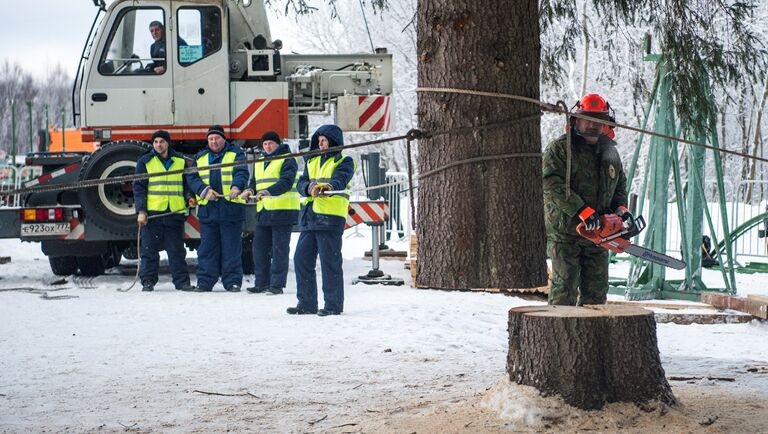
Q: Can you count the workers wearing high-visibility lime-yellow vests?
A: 4